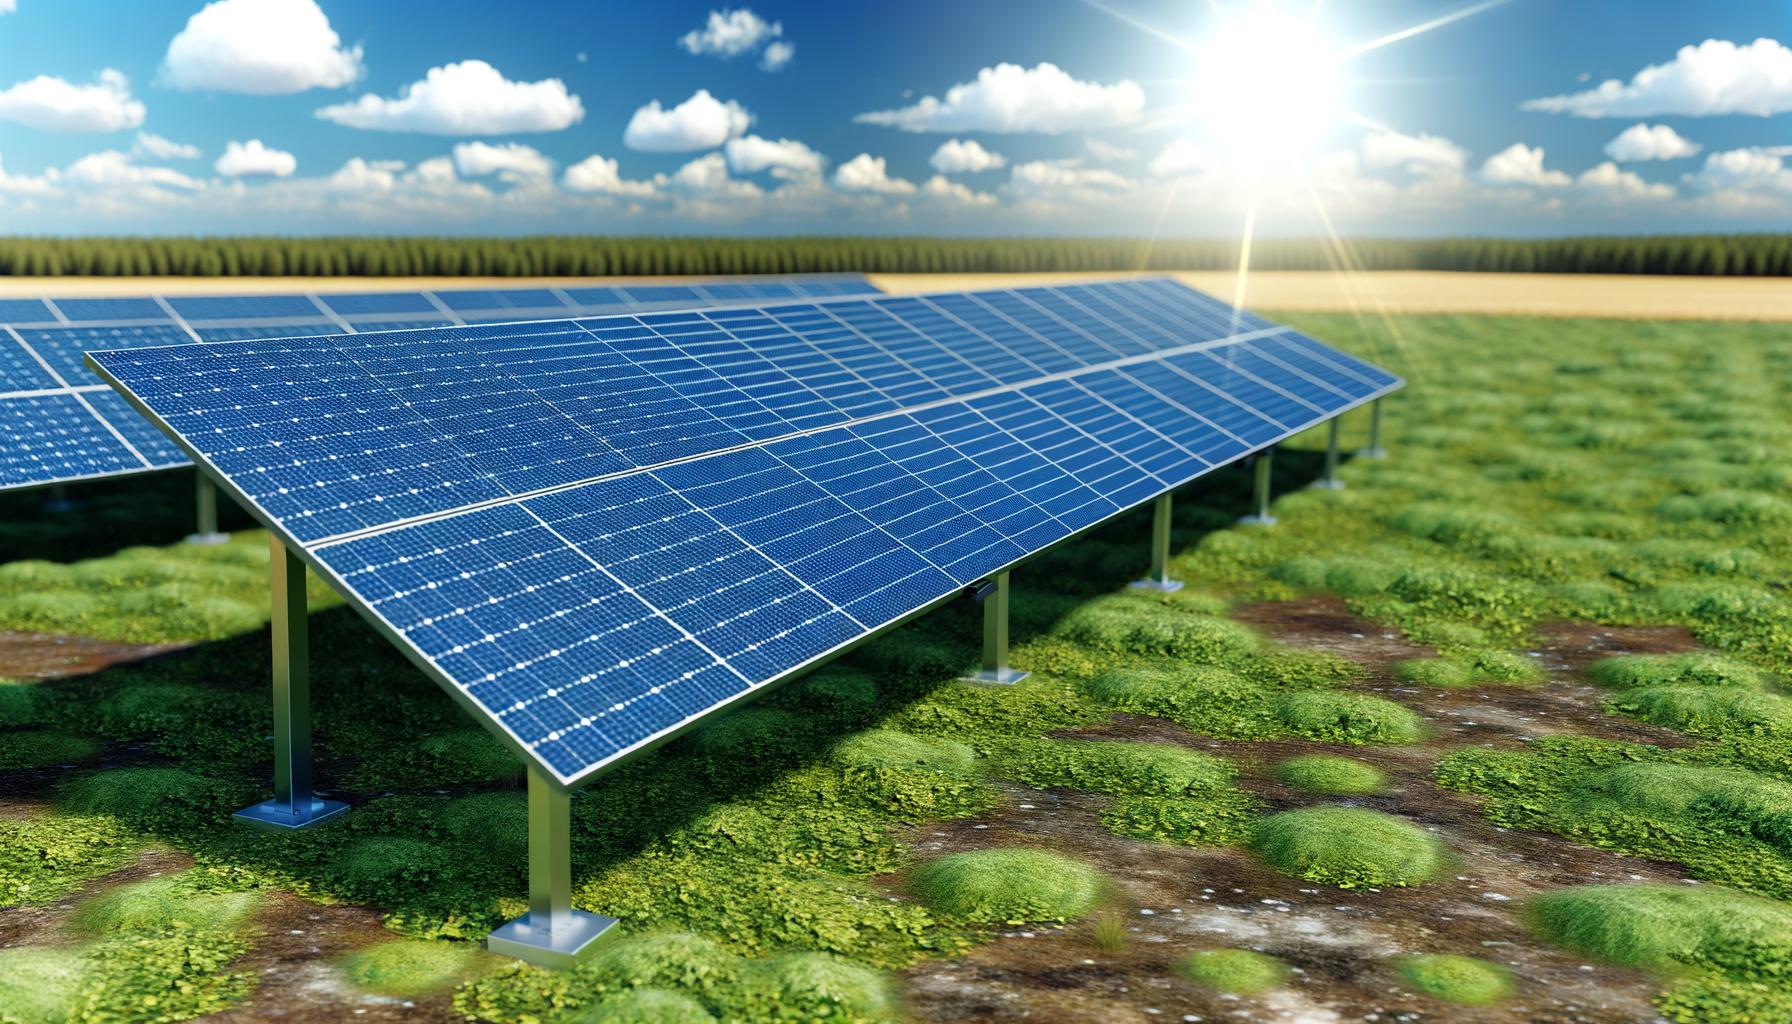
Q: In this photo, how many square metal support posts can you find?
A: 8